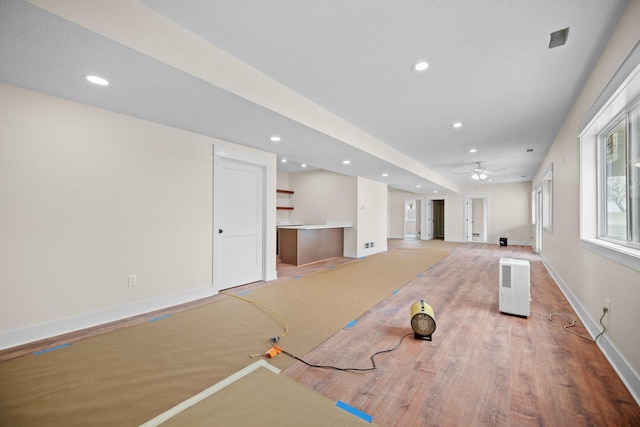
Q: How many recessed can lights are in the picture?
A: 12